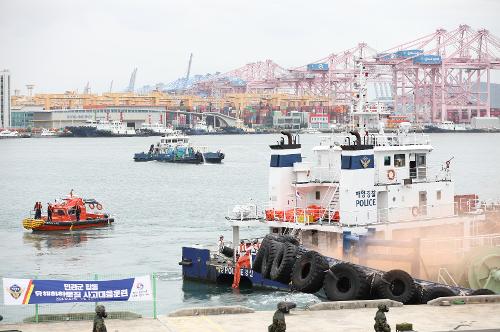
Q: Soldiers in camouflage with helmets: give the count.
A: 3